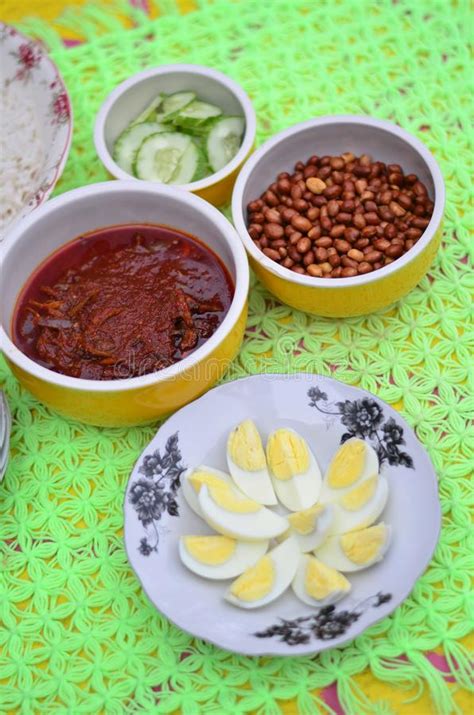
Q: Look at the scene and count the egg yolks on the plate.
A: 10